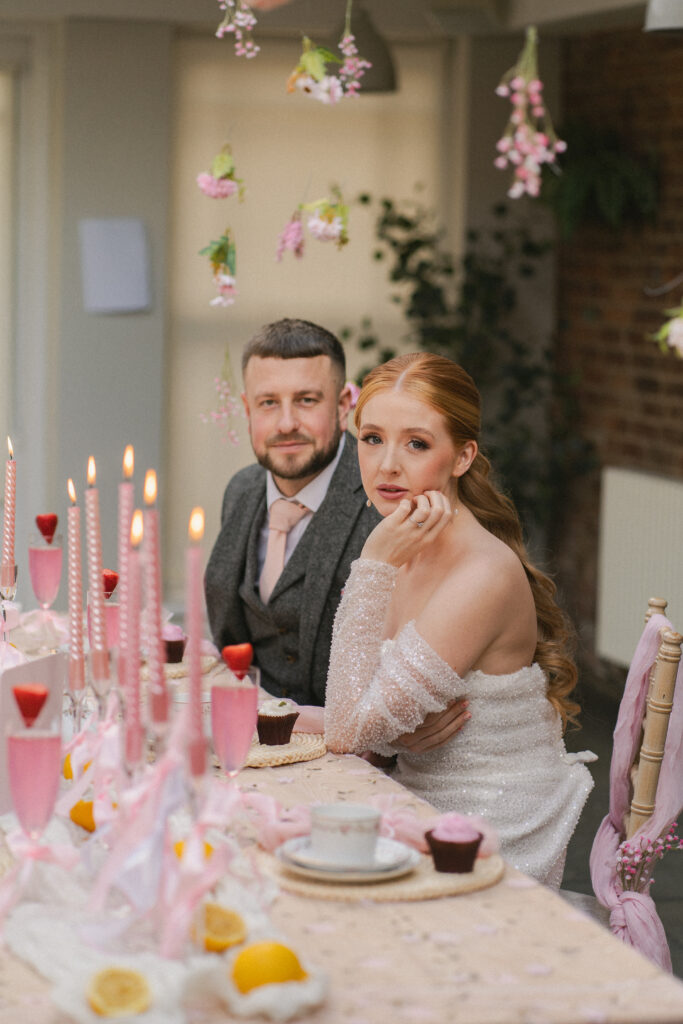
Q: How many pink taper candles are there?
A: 7